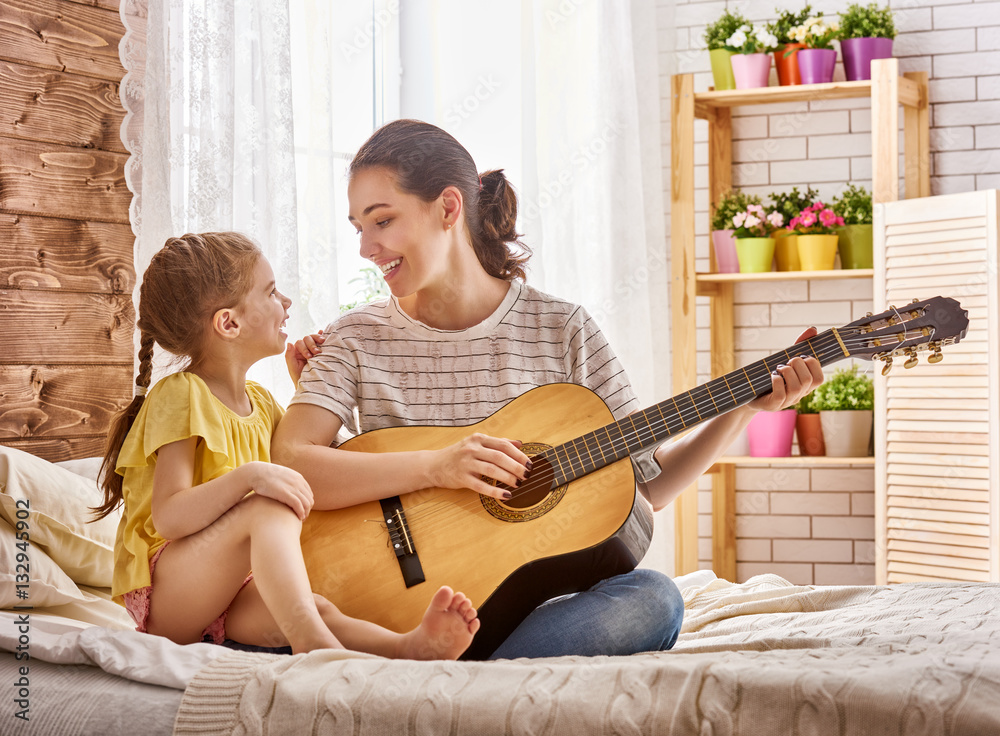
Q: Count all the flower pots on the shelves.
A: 14